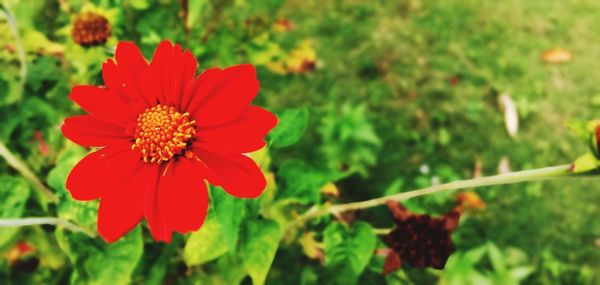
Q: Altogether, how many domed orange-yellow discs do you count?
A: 1